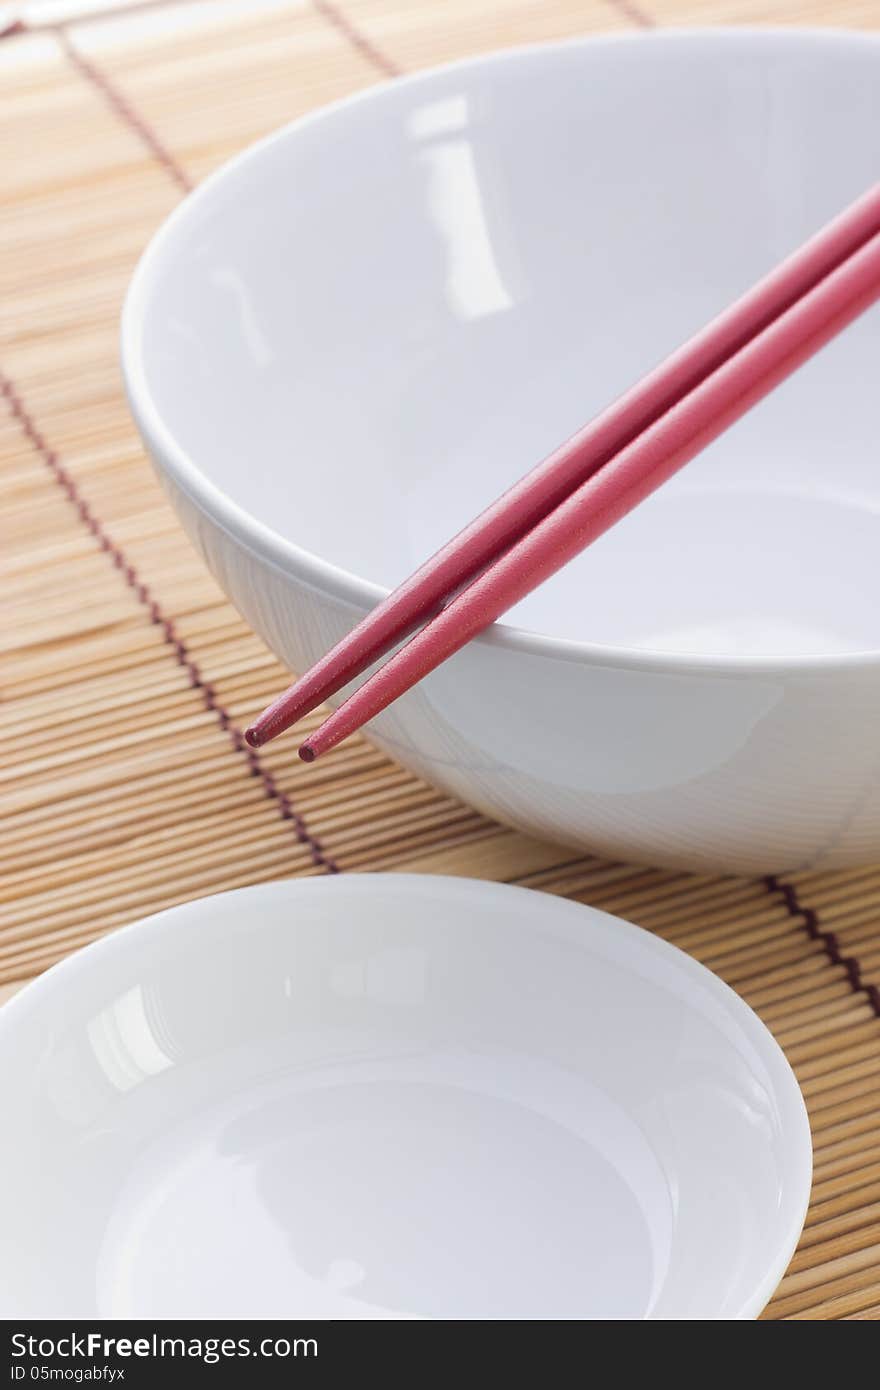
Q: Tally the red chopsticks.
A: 2